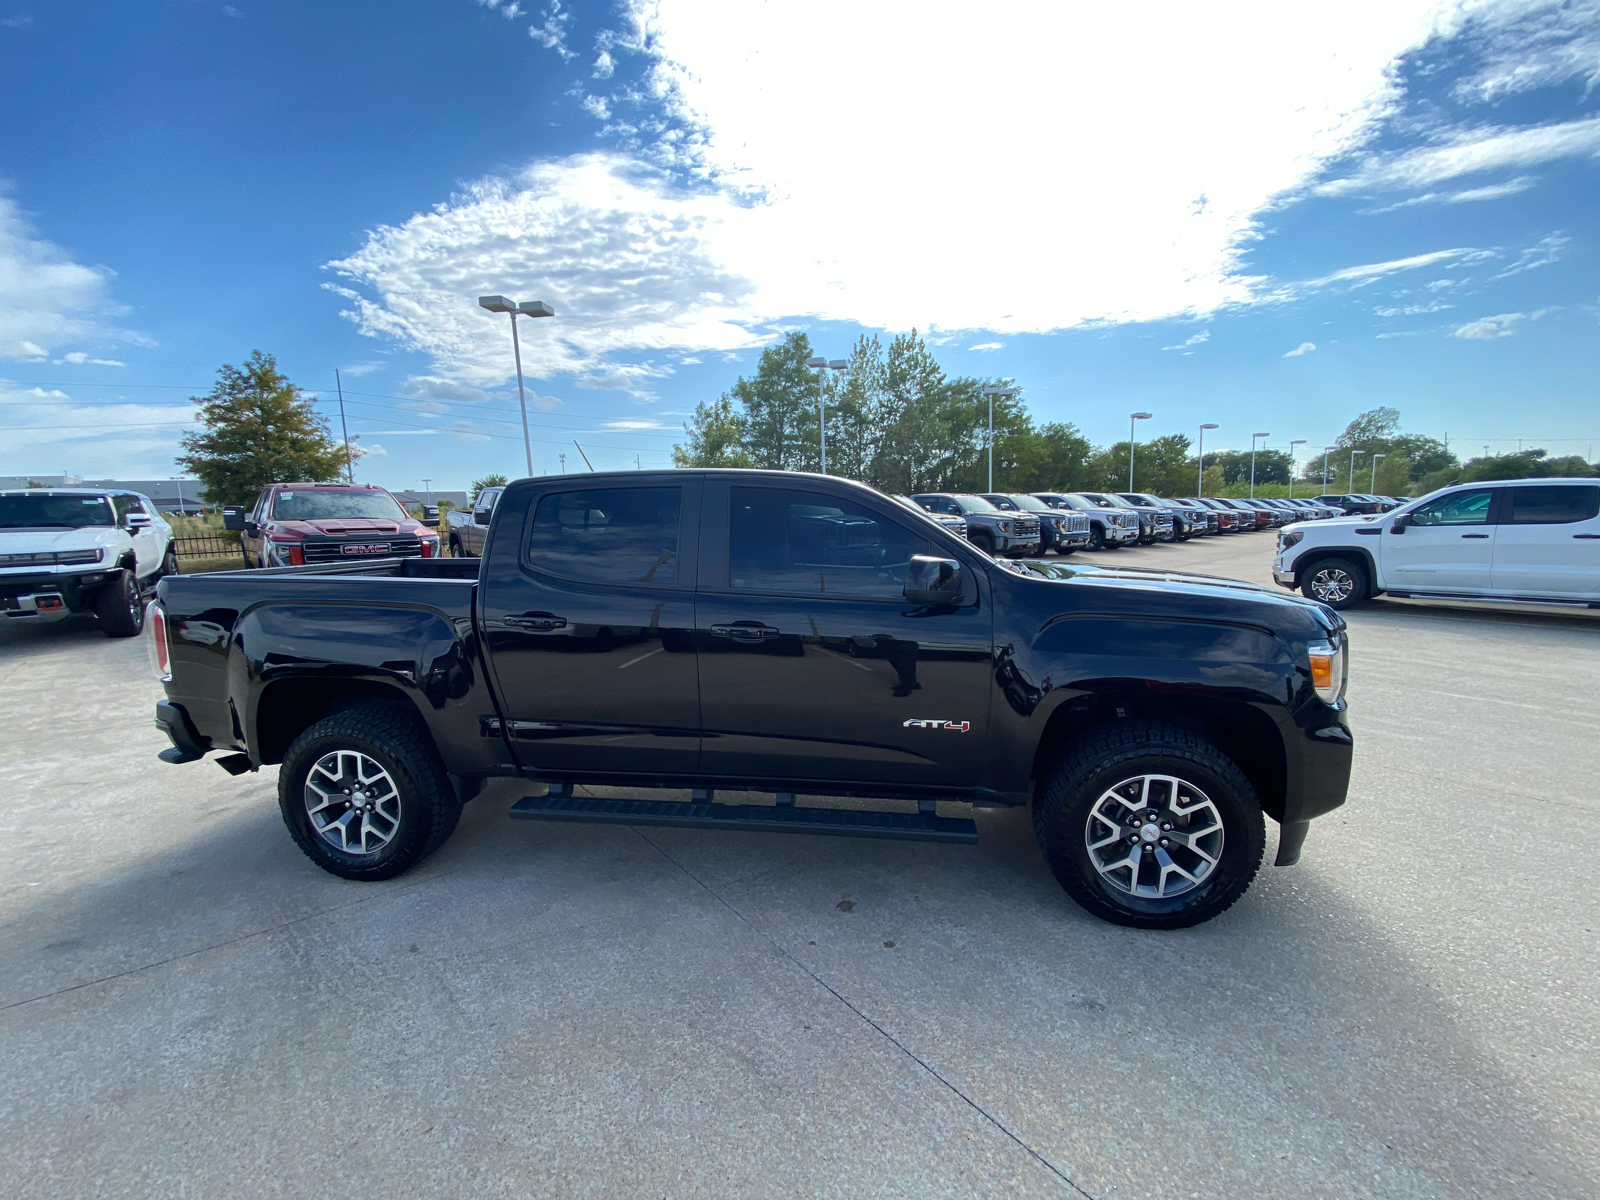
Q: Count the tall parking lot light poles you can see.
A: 10